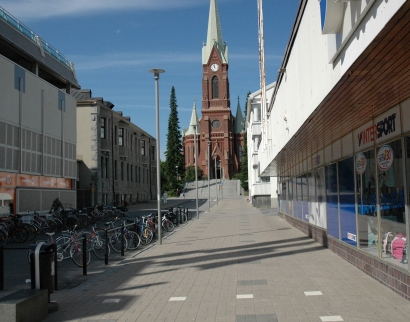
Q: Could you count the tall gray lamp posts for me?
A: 5